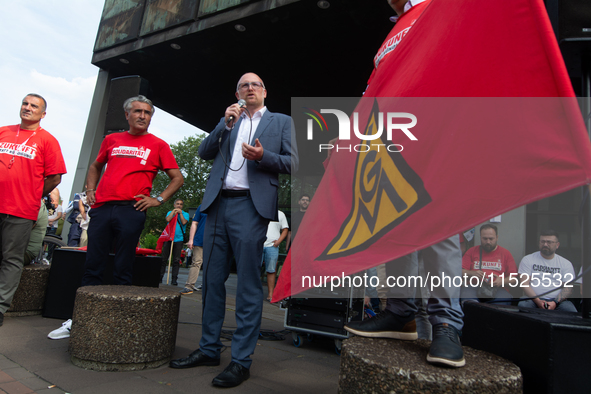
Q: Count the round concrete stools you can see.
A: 3